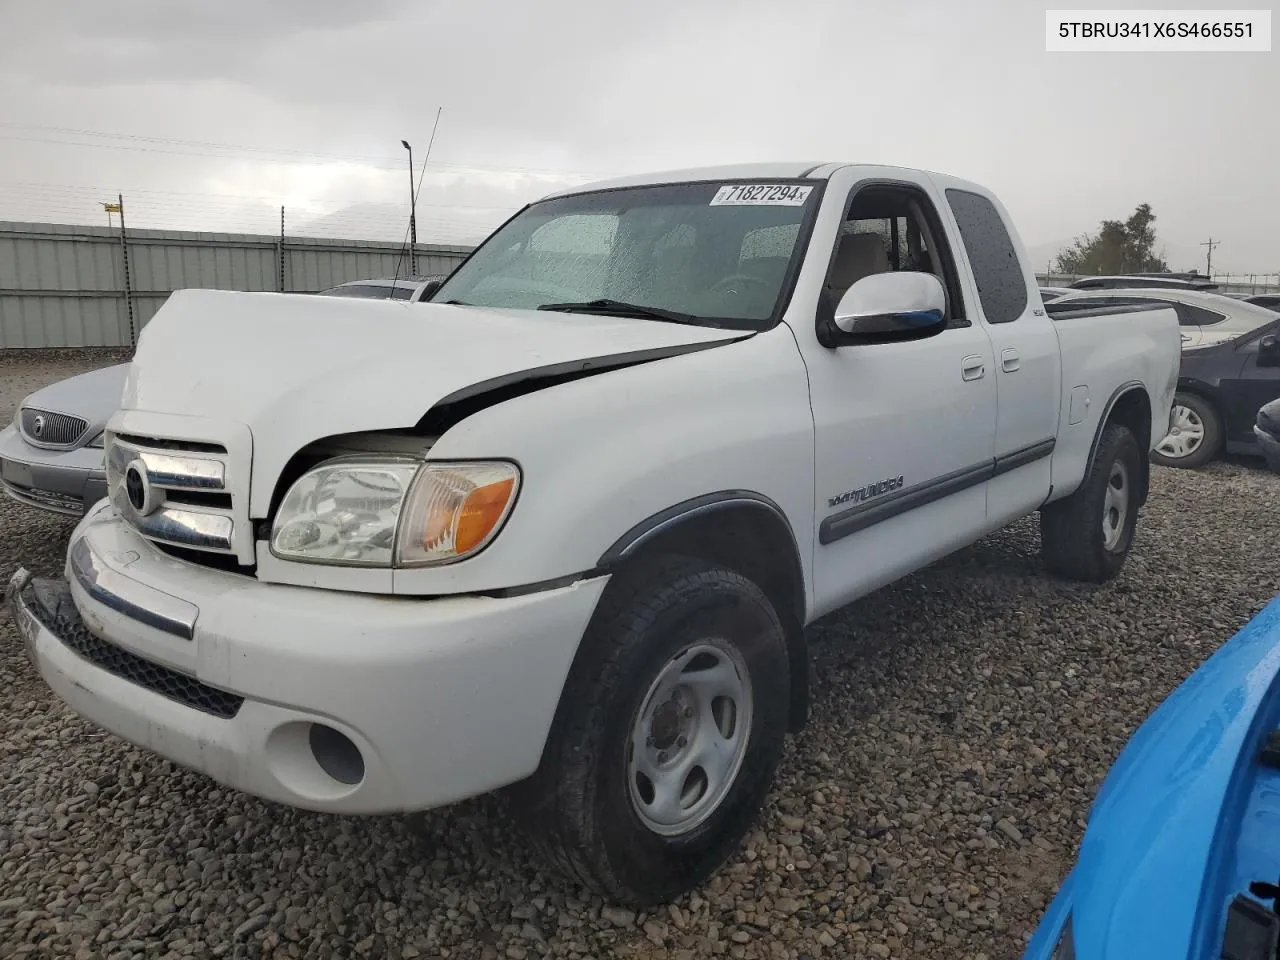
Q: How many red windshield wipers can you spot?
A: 0